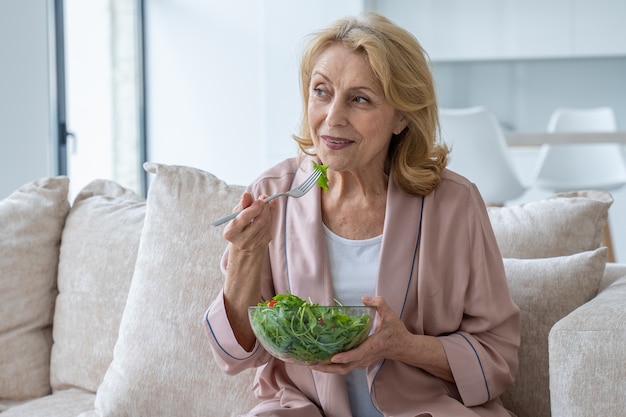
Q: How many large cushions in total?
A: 5